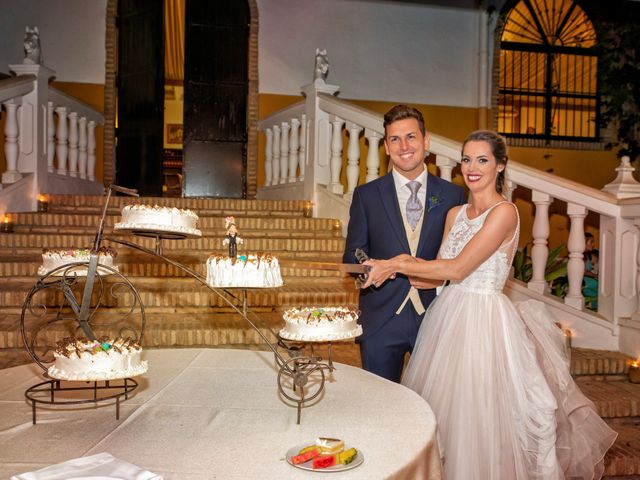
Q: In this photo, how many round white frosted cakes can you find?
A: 5